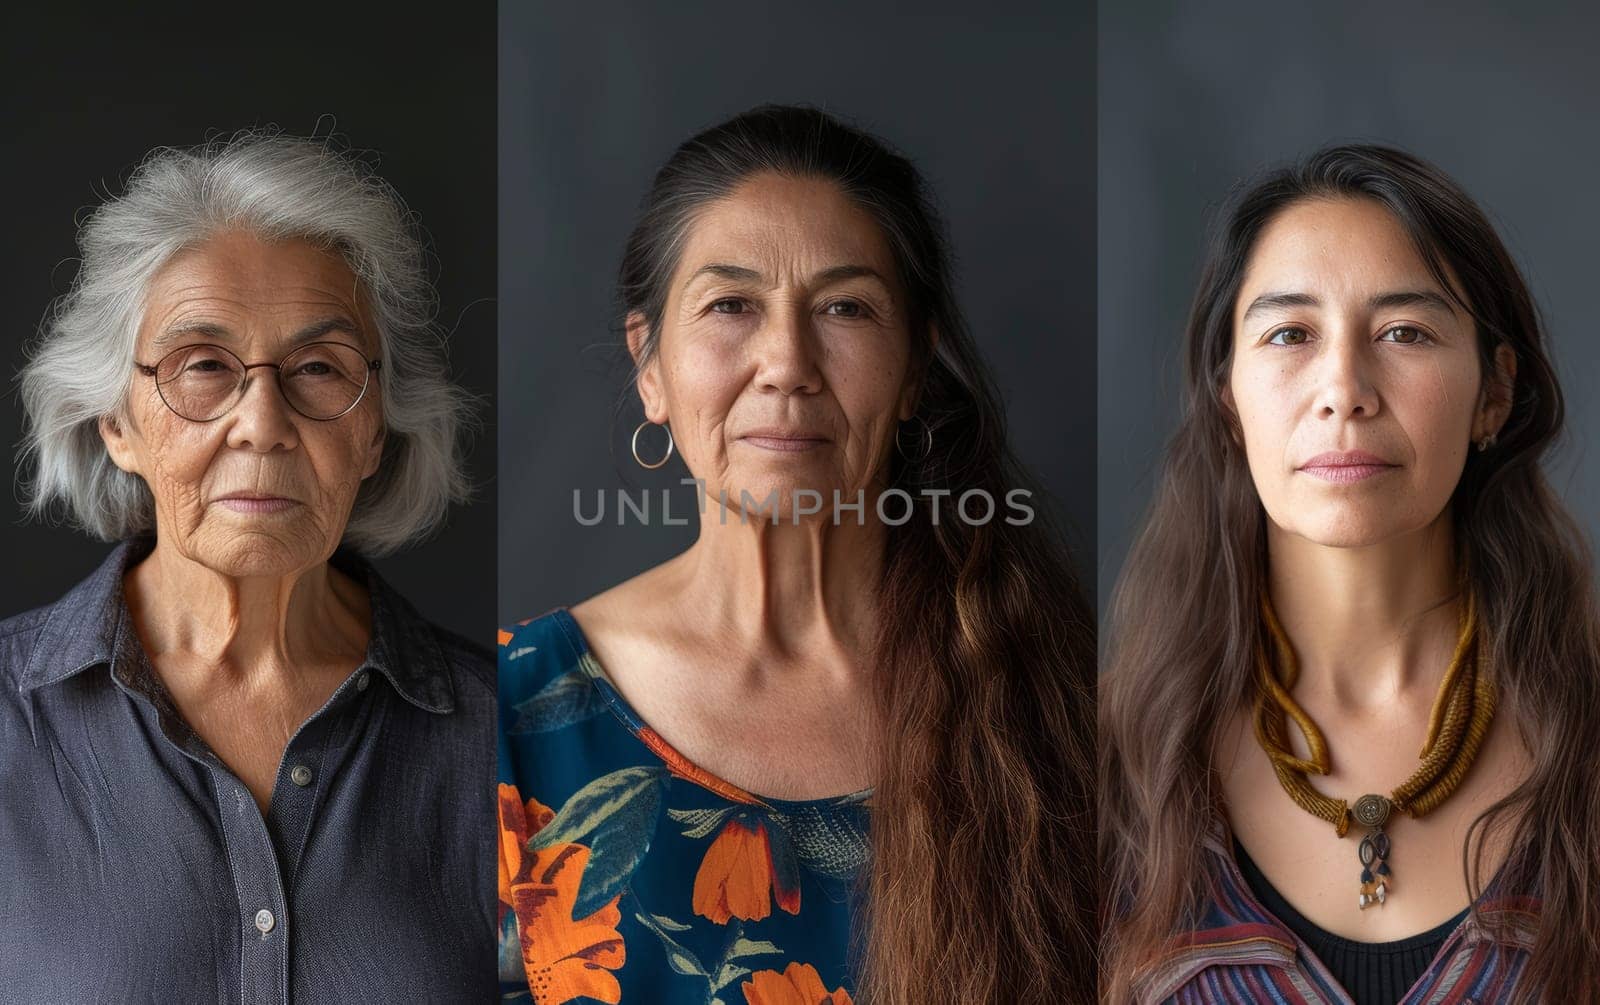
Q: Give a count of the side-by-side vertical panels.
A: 3